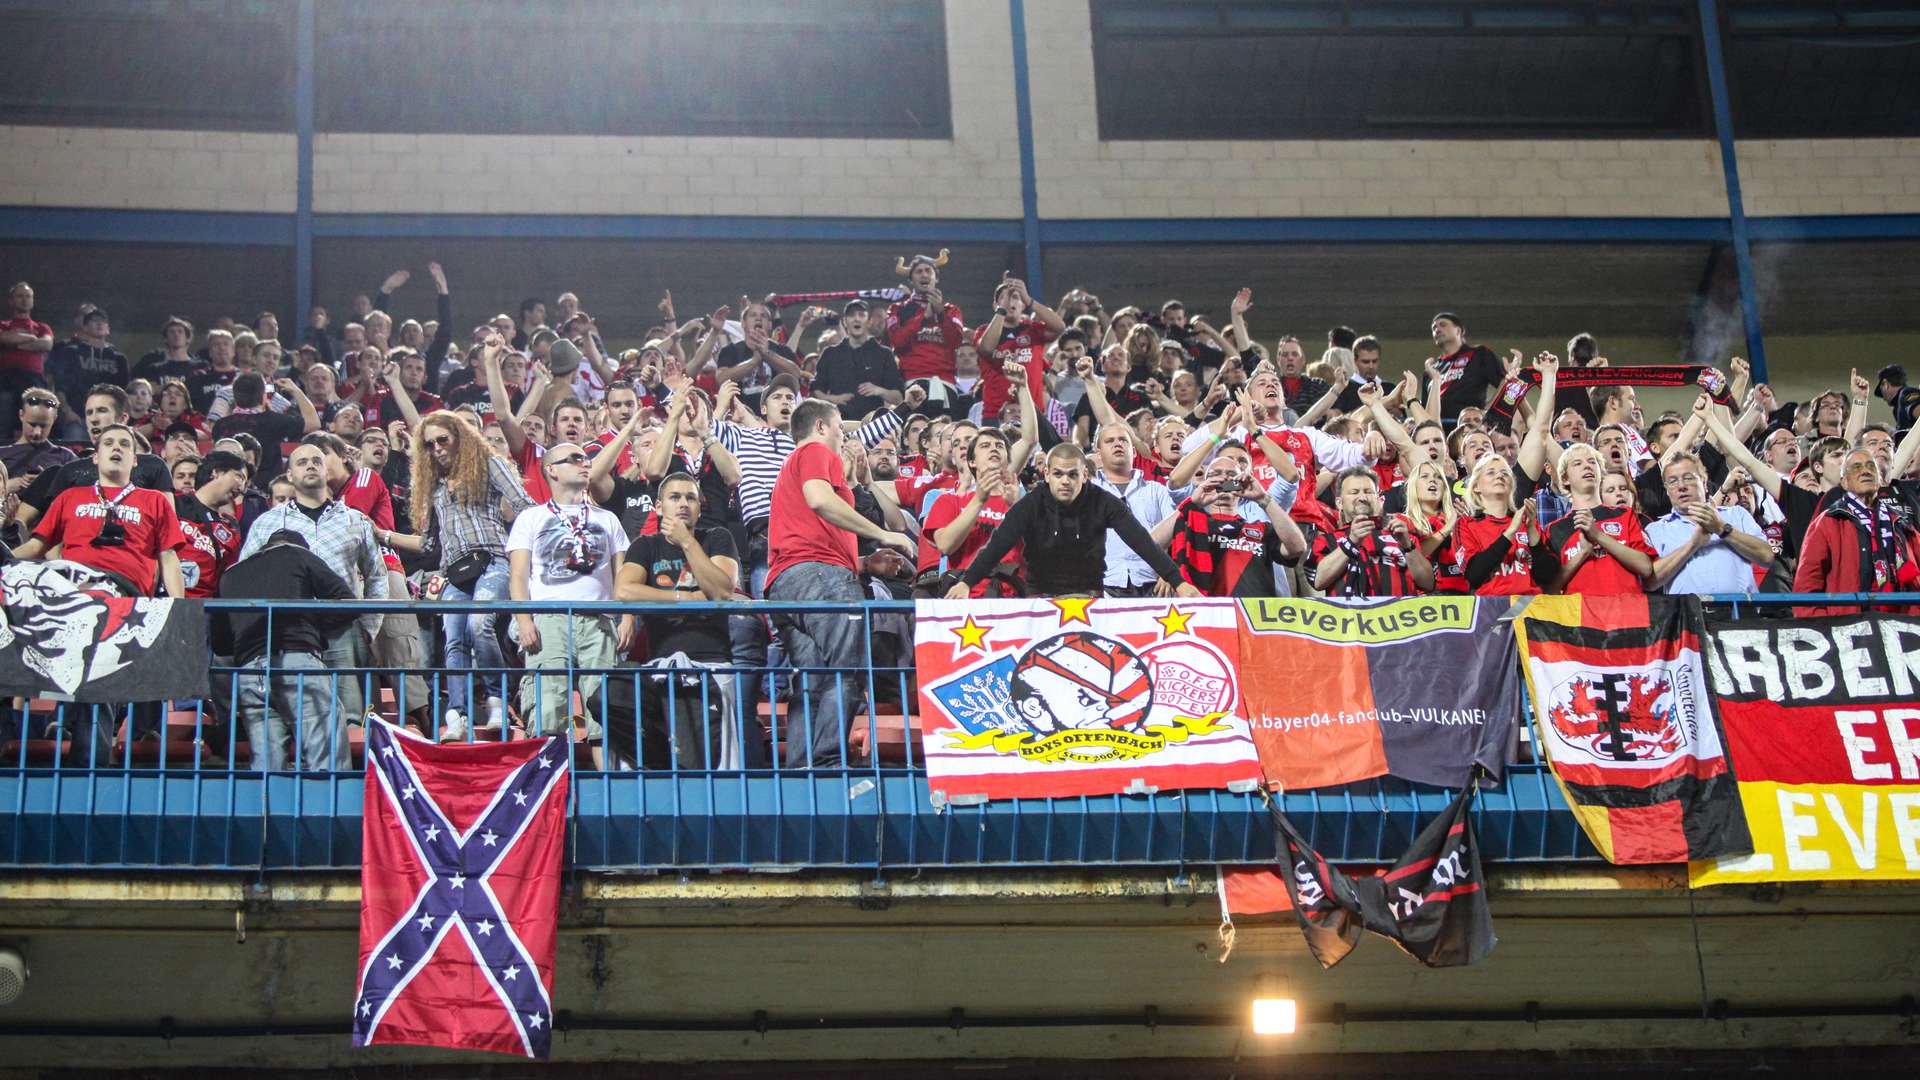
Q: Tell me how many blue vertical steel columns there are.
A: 3